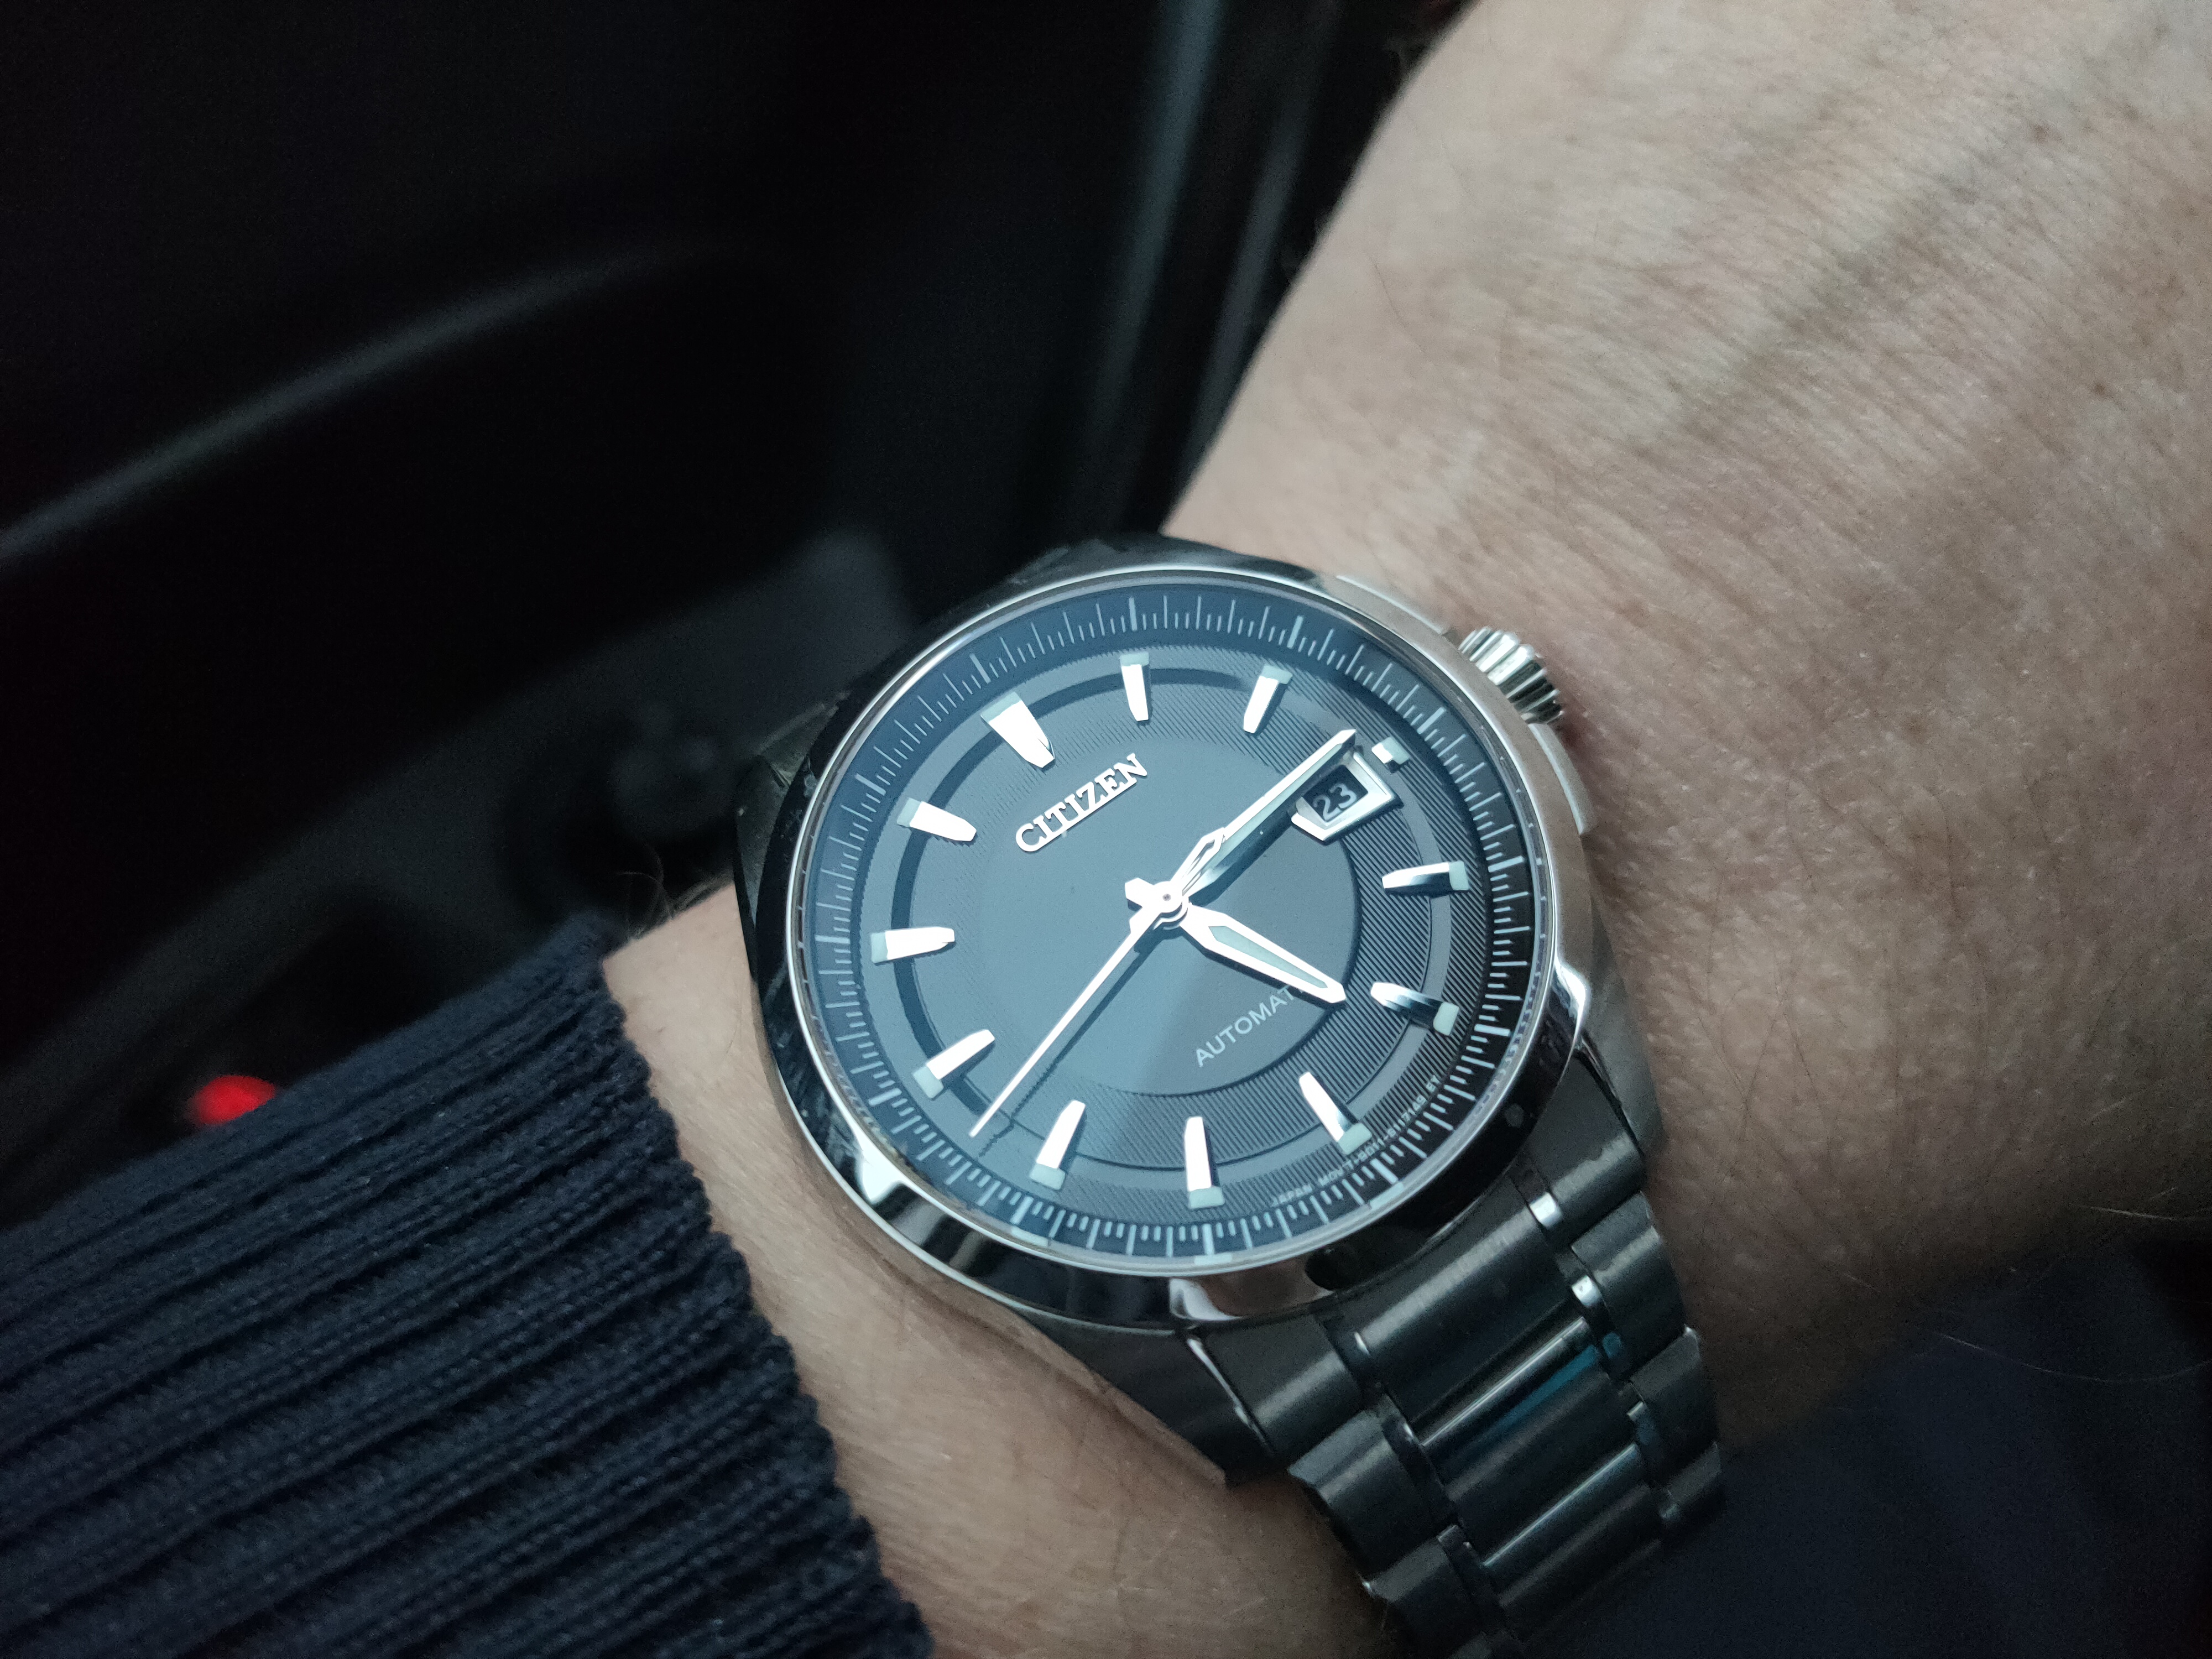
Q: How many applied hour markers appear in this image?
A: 12